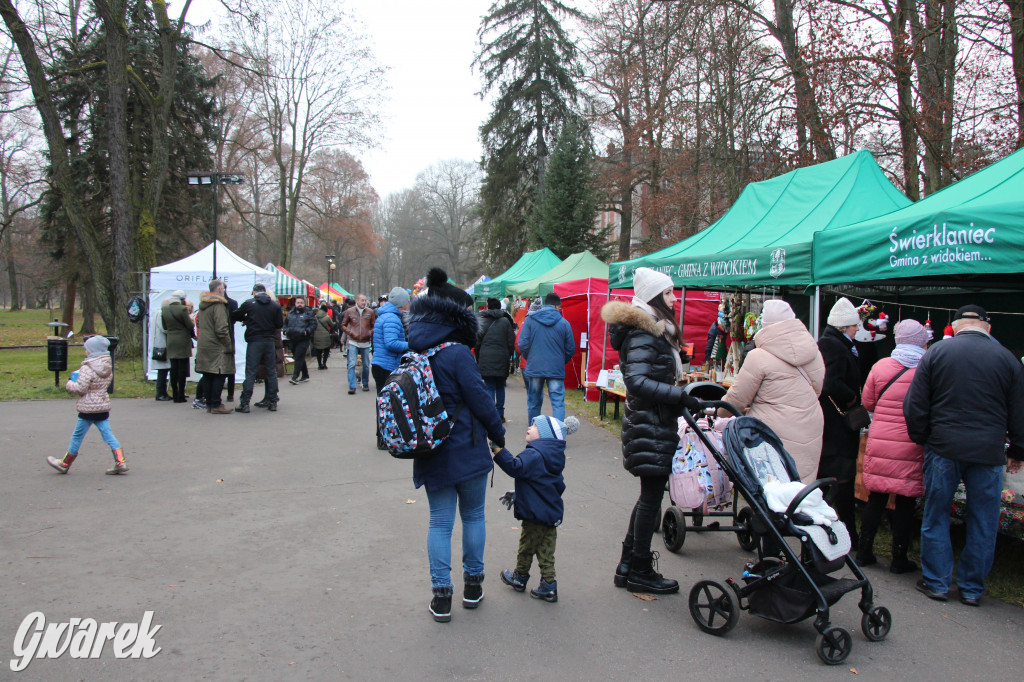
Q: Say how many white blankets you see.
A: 1